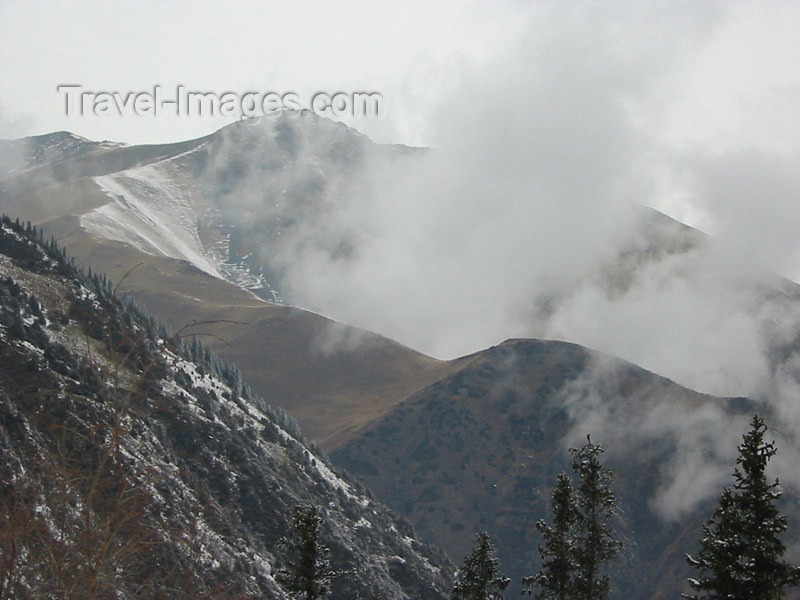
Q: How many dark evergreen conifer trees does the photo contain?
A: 5